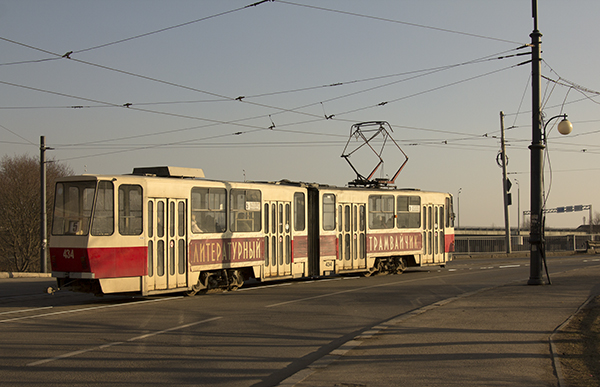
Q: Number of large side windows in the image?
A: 4